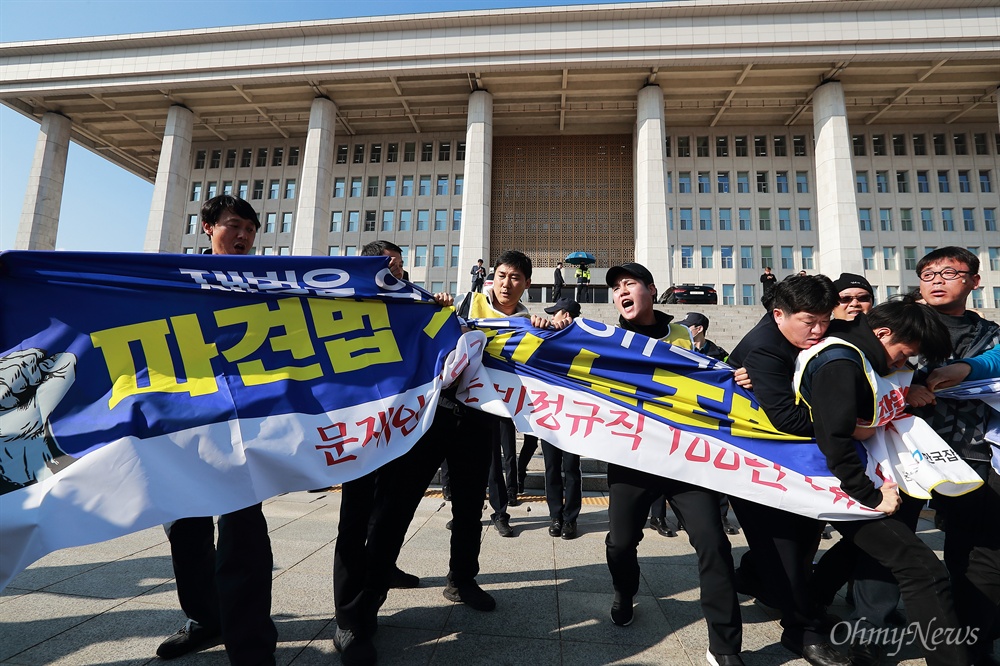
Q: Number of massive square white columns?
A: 6